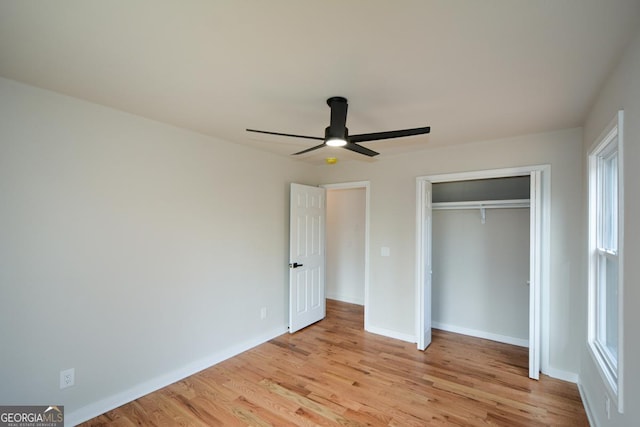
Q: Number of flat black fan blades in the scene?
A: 5